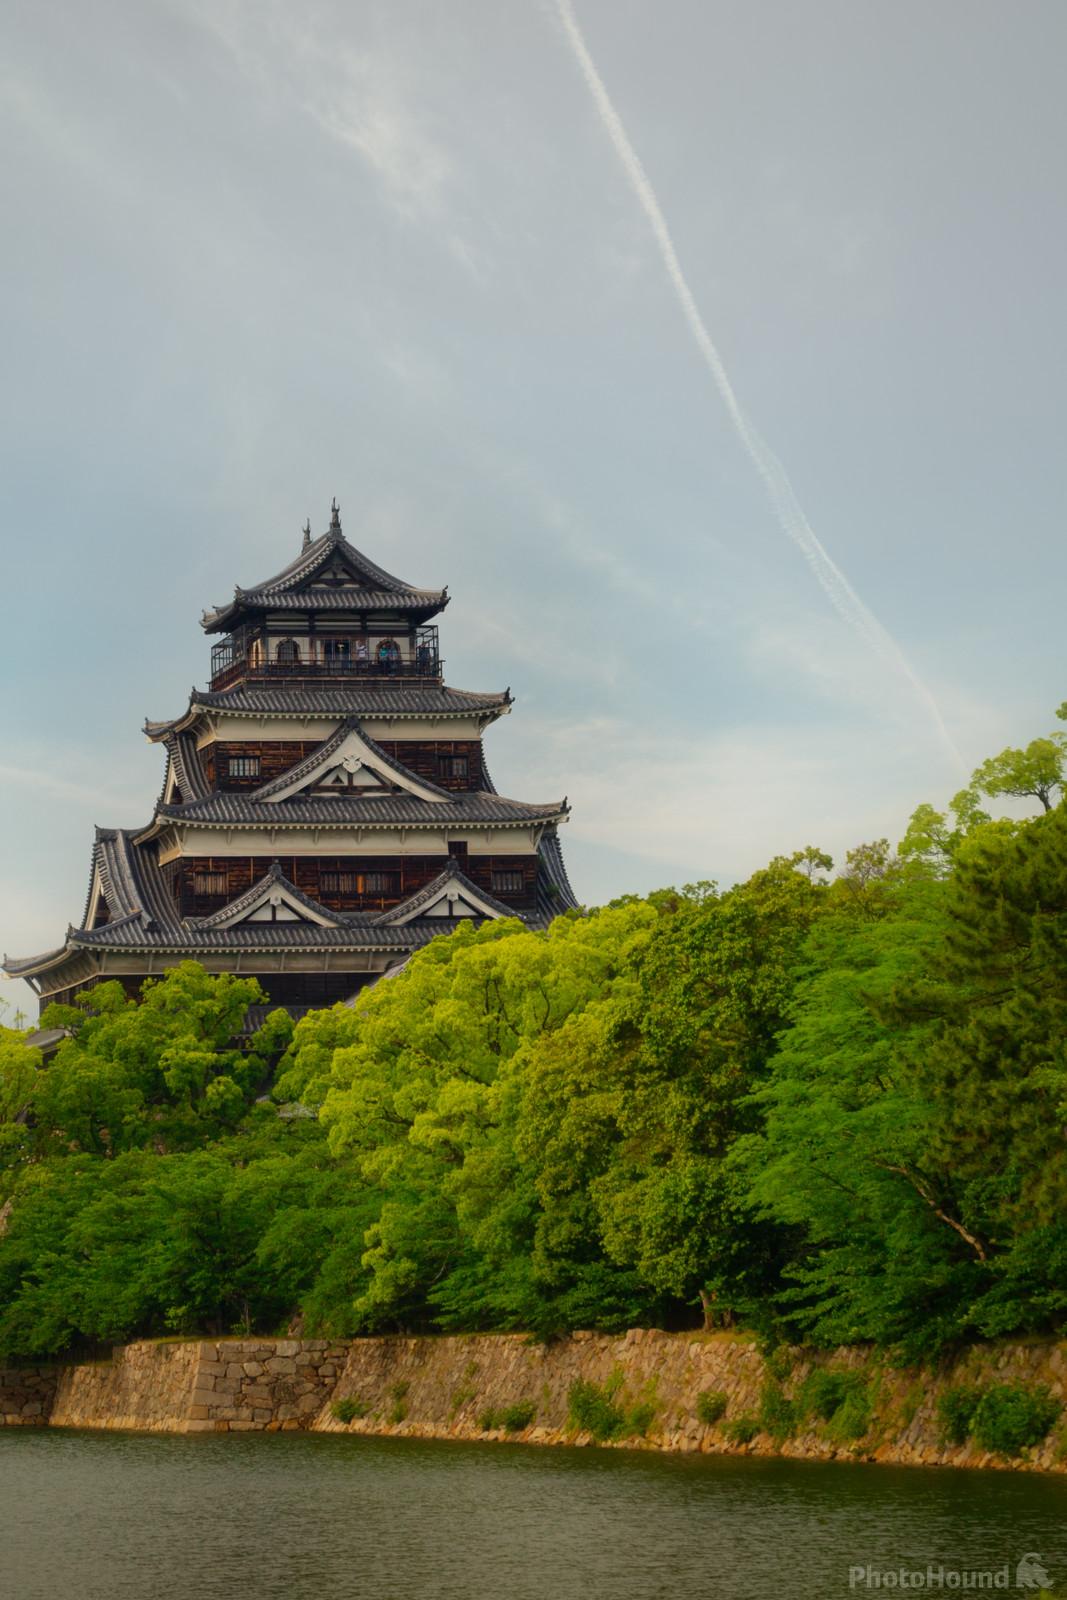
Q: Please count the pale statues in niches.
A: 0